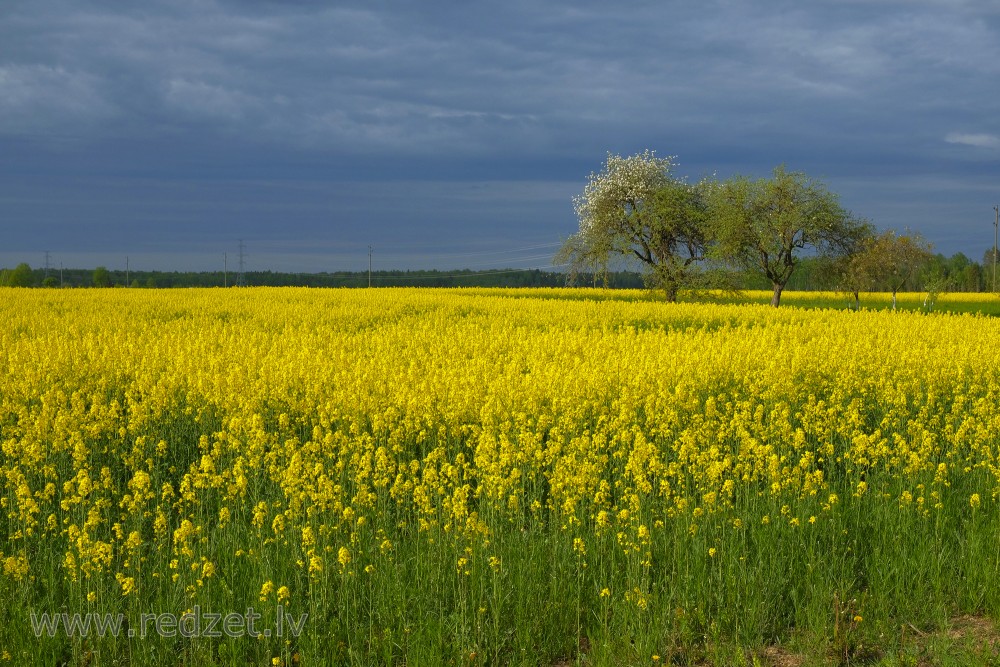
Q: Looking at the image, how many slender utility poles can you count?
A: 5